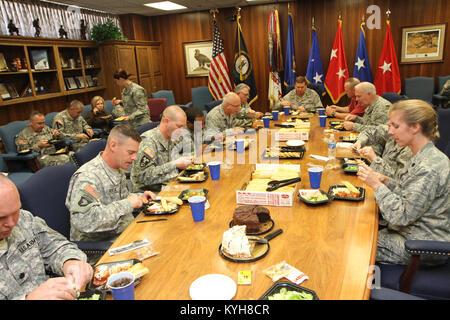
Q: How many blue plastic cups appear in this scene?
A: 10